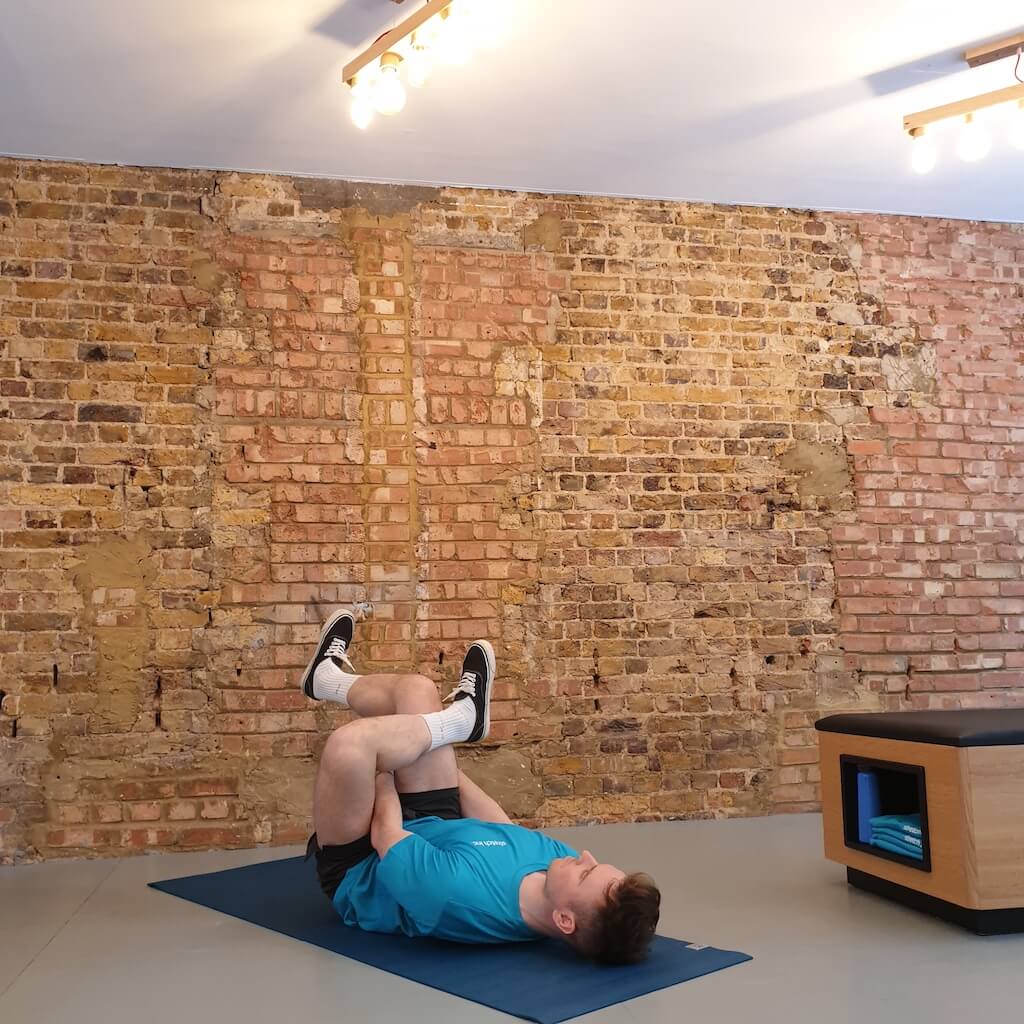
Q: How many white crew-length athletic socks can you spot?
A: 2